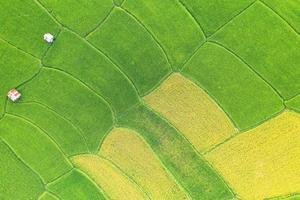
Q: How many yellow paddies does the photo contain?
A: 4